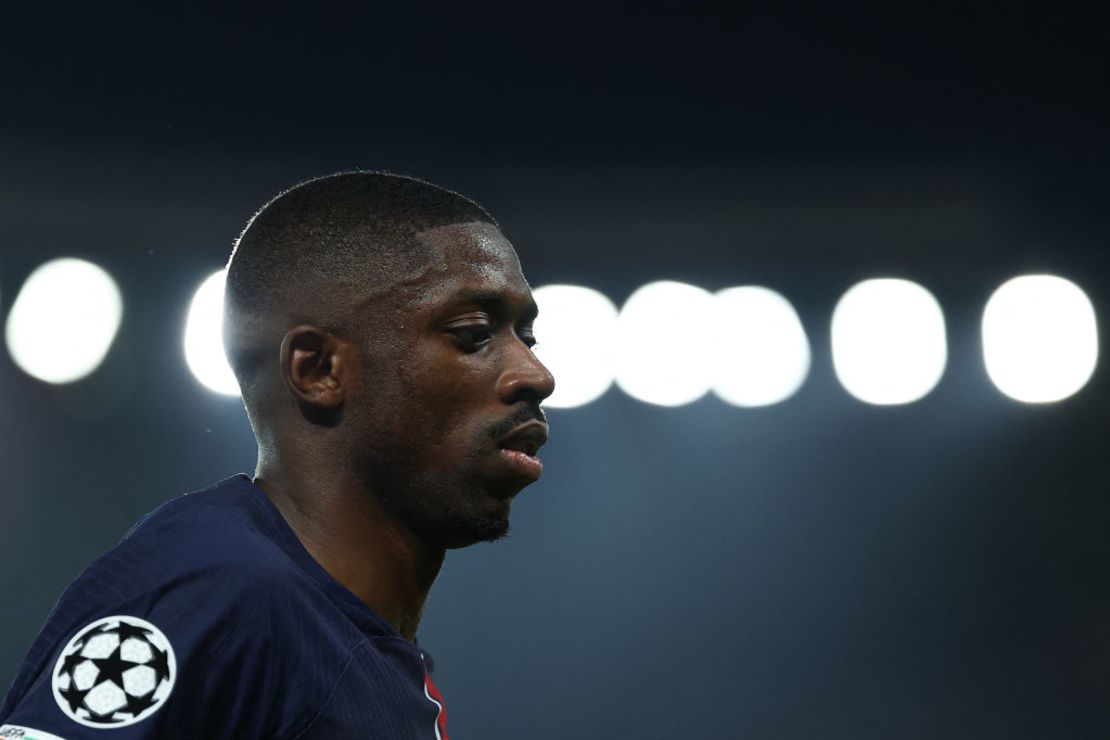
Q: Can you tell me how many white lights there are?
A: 7